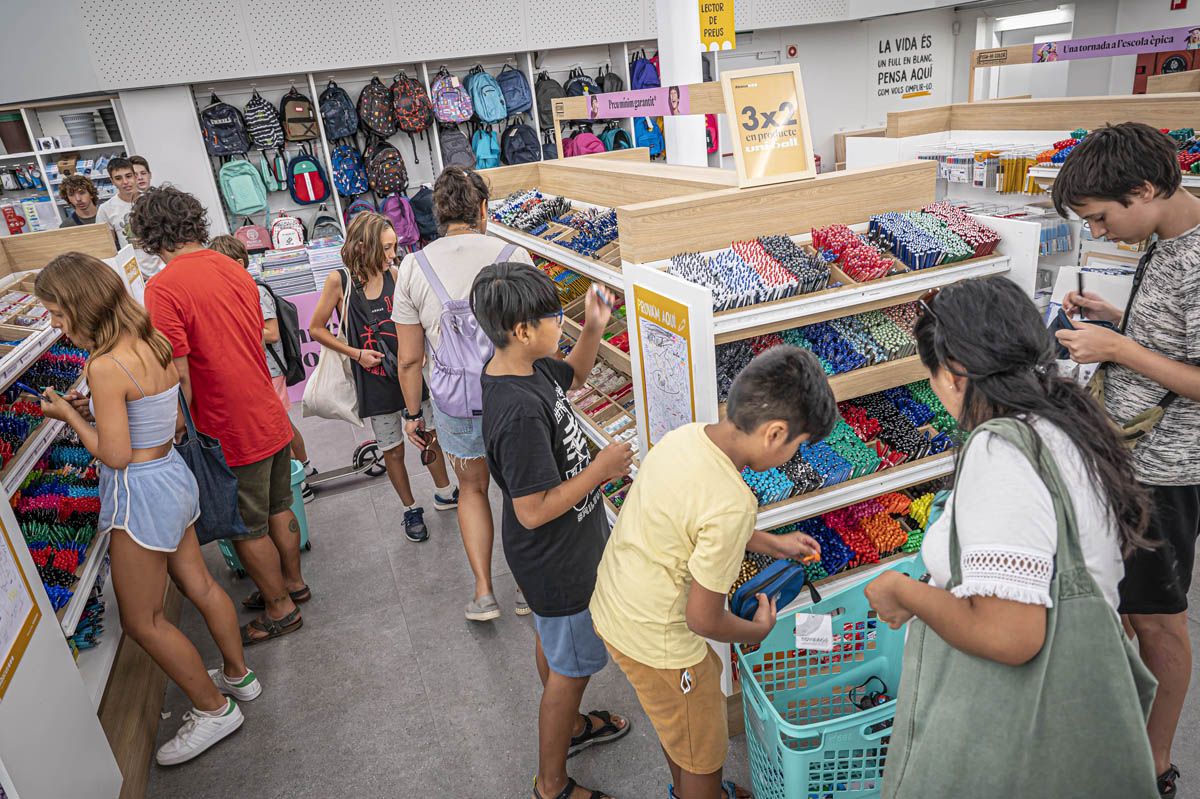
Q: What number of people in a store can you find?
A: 12